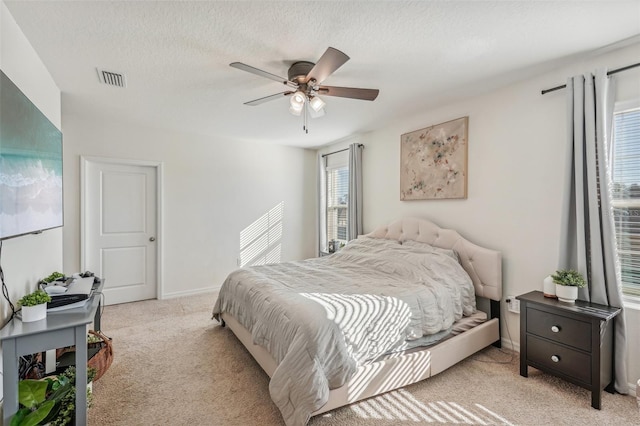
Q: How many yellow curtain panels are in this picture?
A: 0